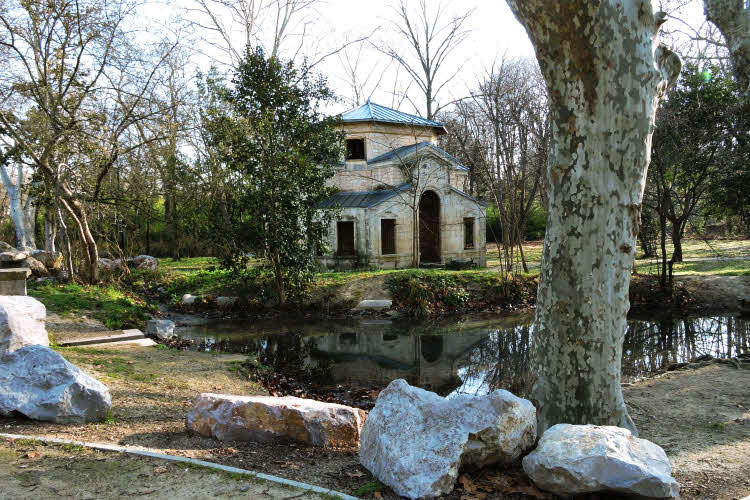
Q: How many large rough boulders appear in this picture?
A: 5